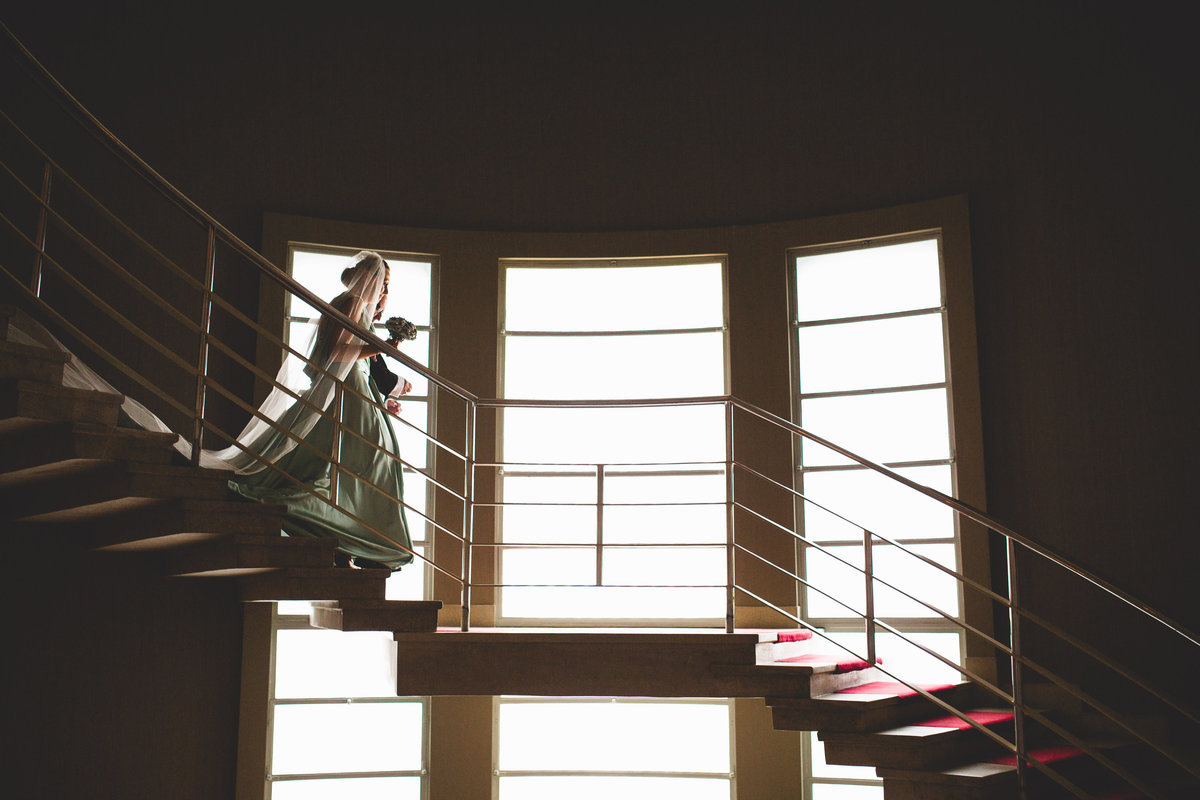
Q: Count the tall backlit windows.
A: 3